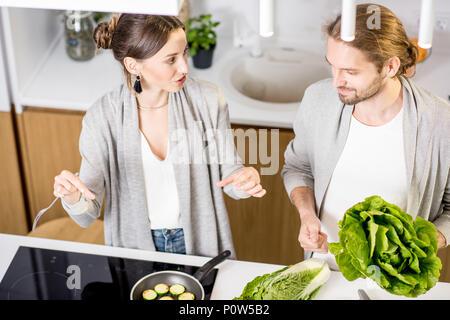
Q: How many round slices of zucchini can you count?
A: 5